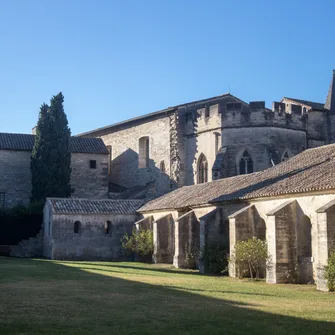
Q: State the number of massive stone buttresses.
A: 7